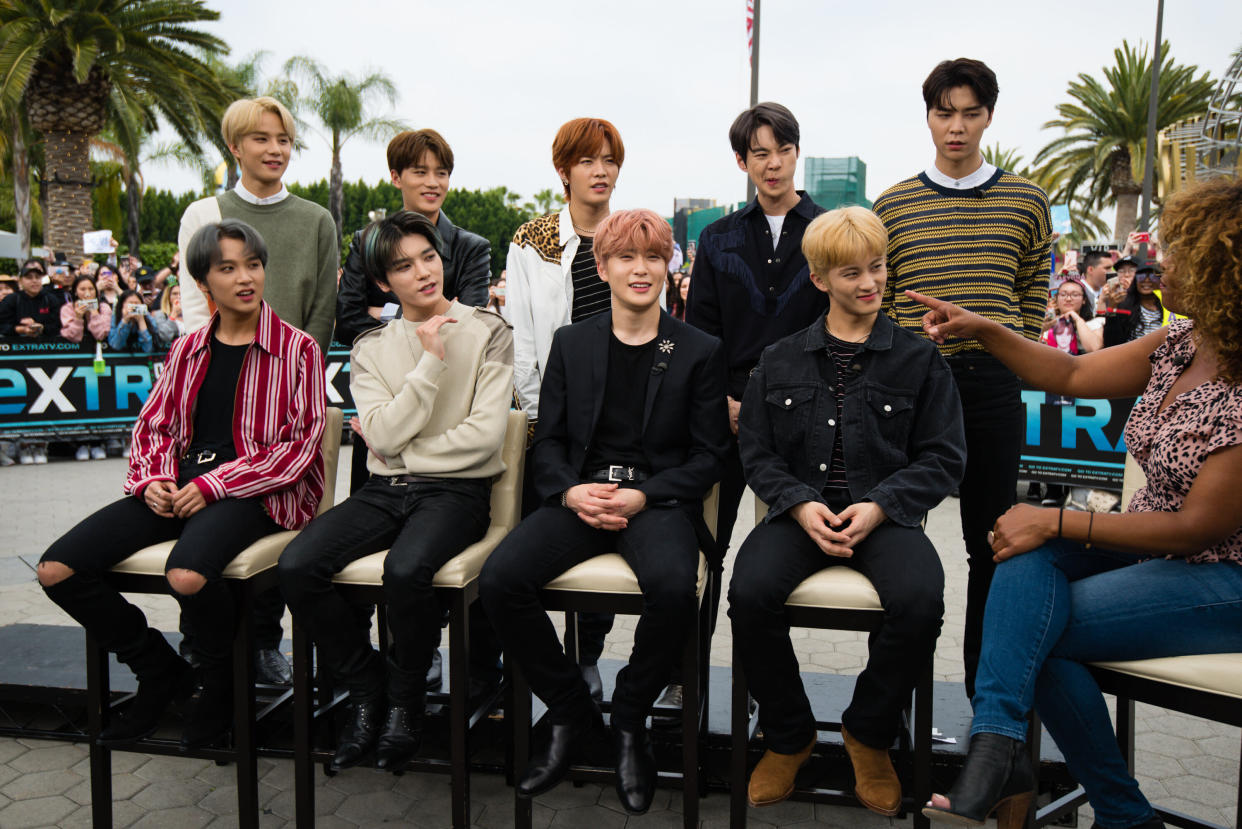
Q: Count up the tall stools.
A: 5